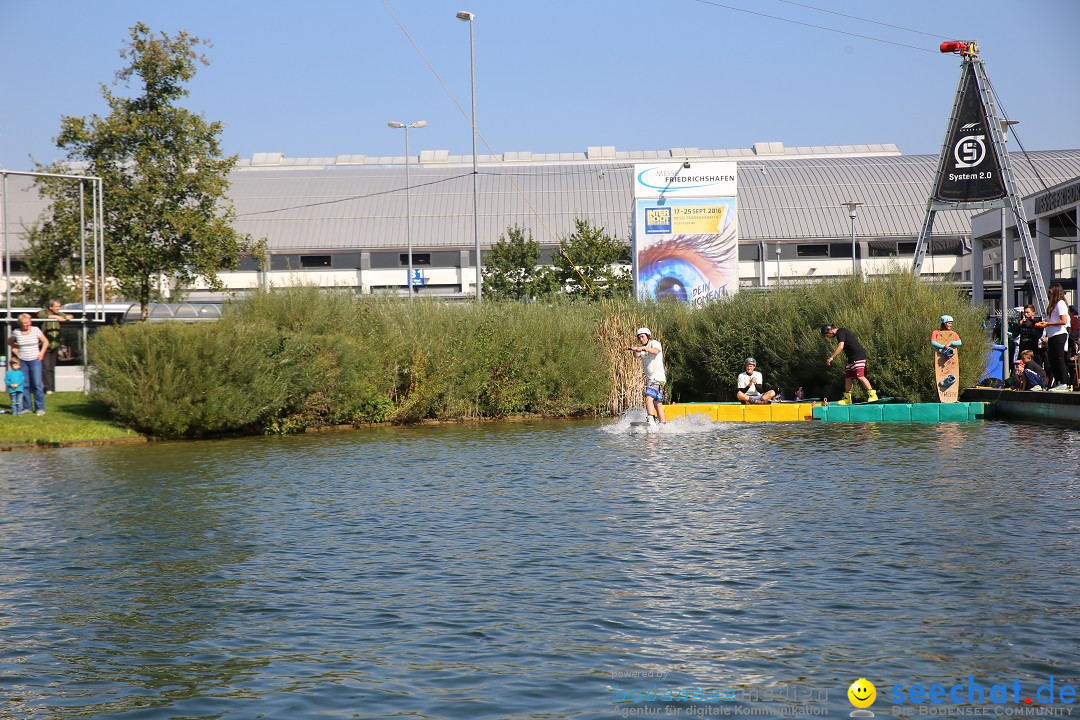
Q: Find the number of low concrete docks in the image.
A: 1